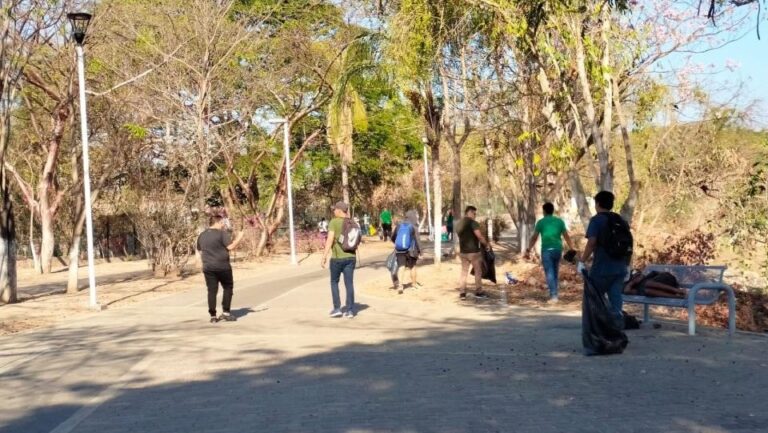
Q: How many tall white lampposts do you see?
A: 3